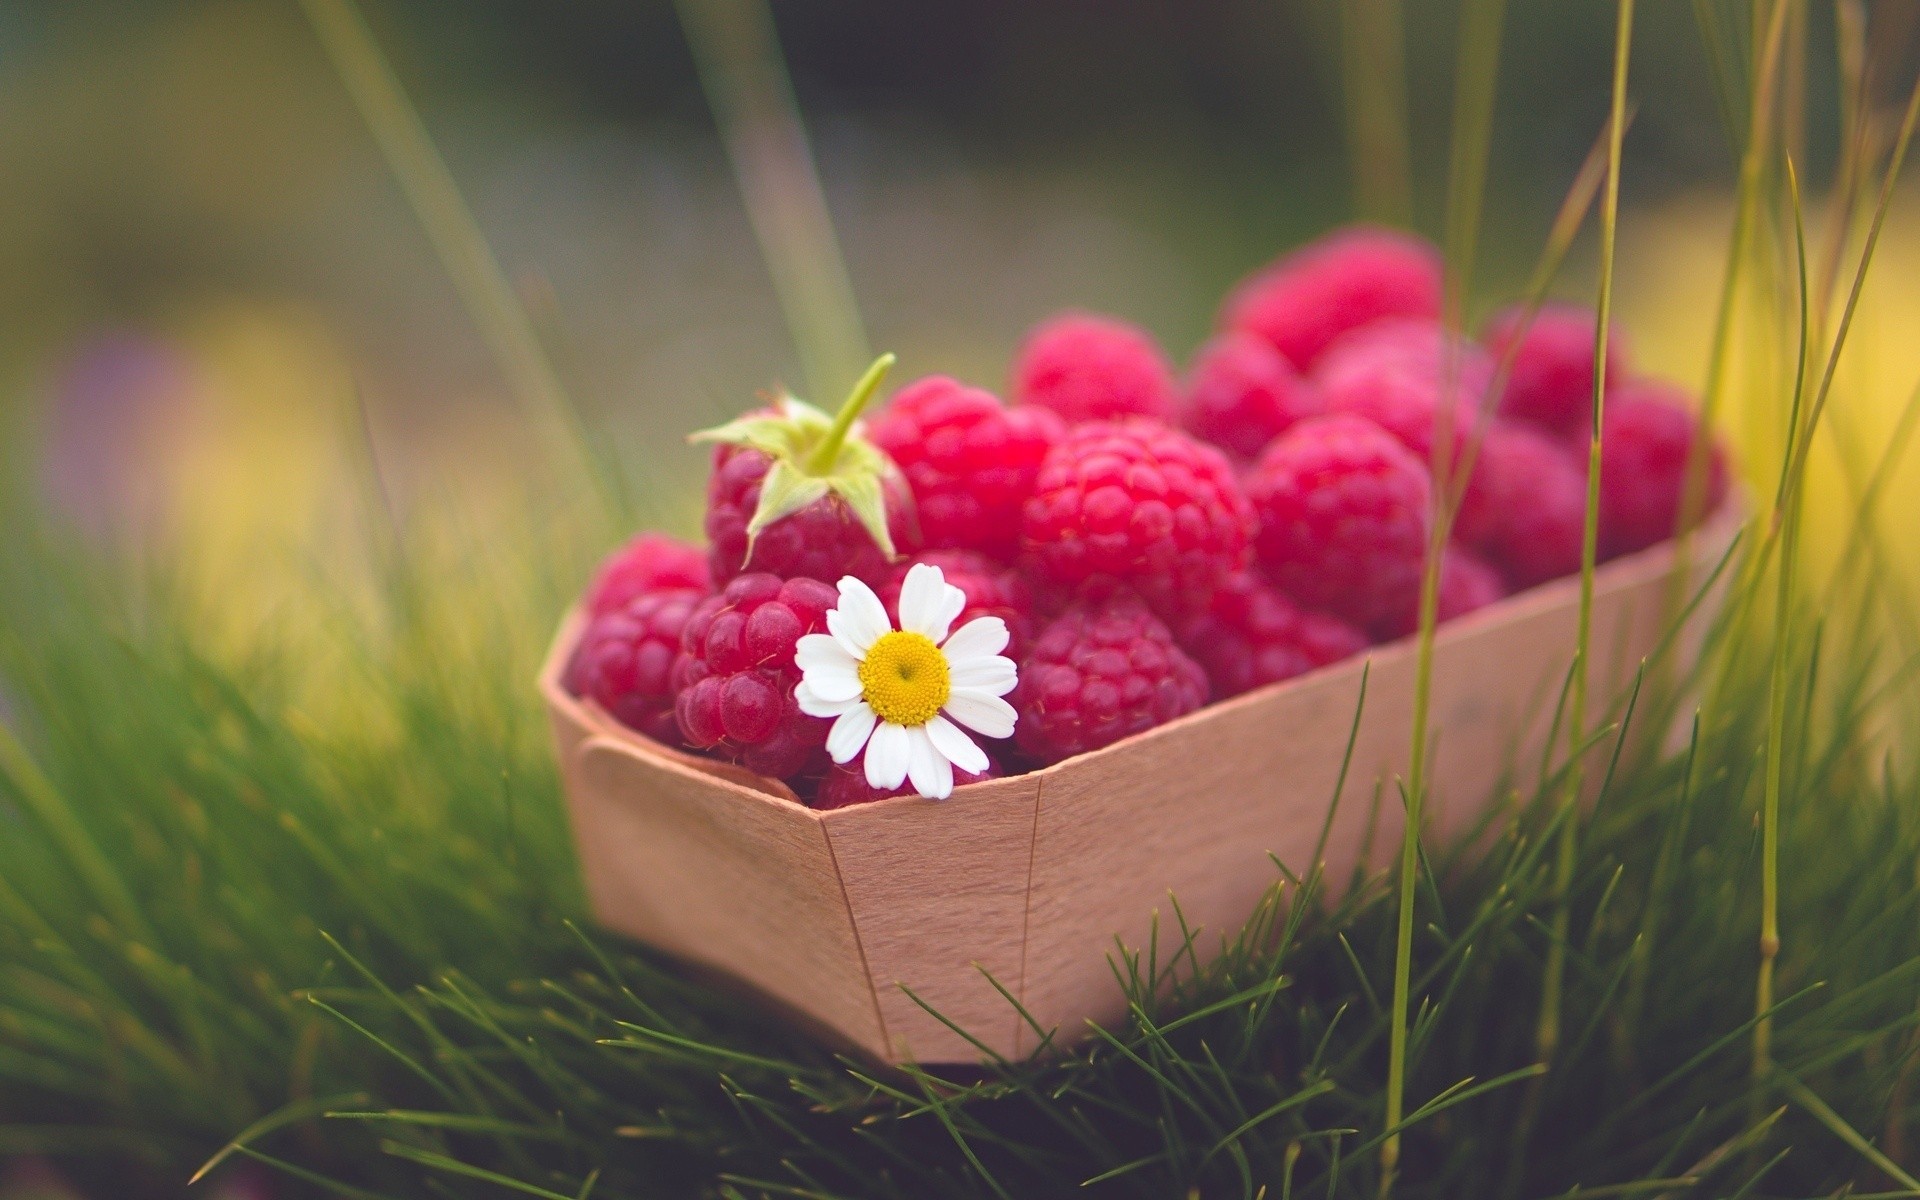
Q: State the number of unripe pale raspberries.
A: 0